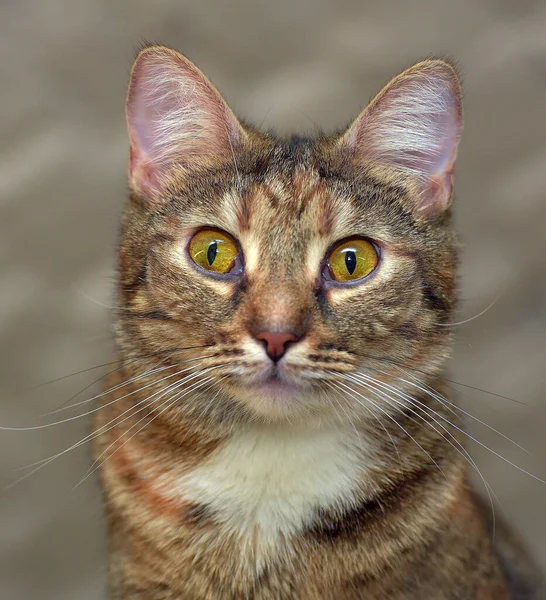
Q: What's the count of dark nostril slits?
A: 2